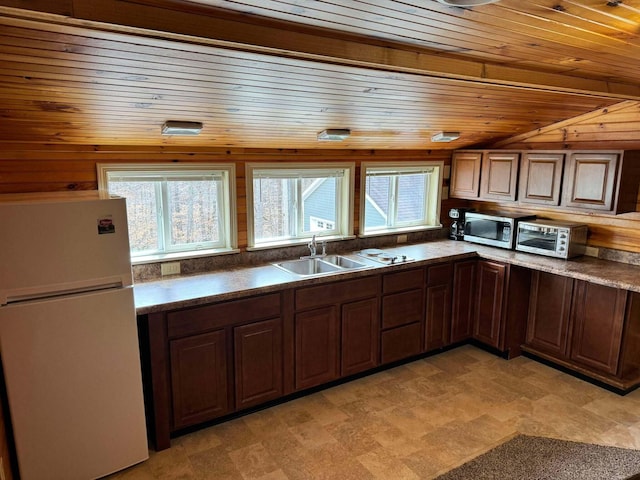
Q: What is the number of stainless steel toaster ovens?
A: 1